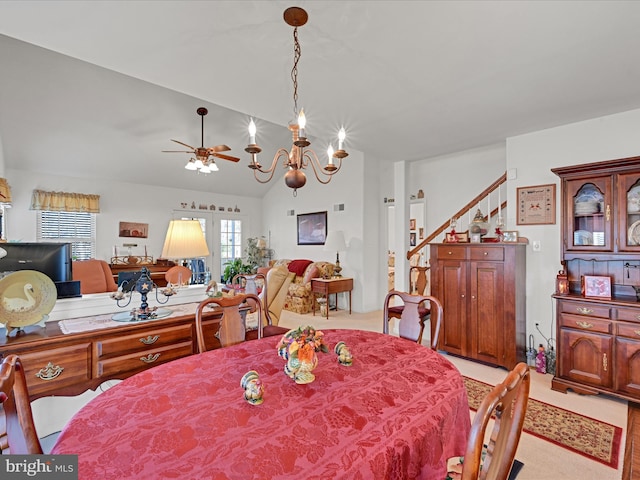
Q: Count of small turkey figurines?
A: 2